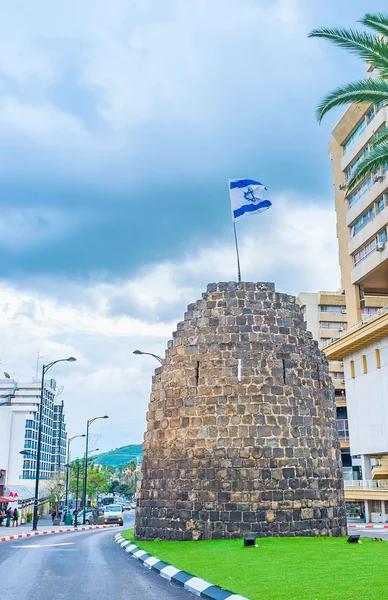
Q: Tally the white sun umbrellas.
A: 0